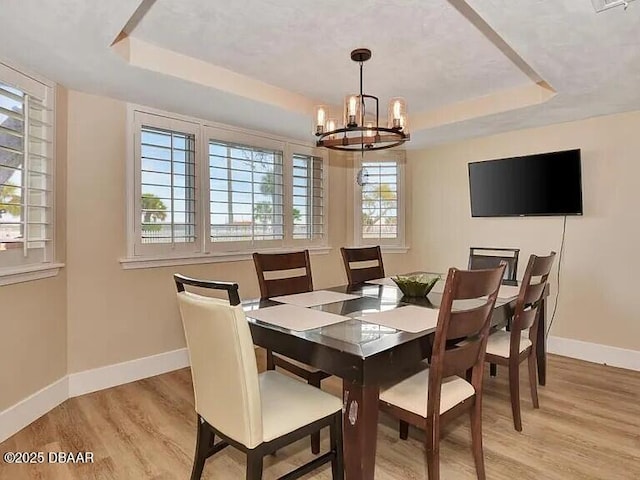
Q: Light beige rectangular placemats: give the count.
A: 5